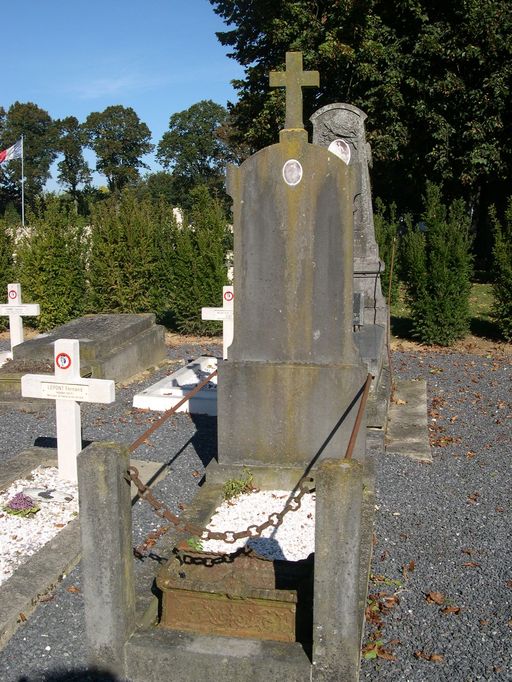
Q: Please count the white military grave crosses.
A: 3